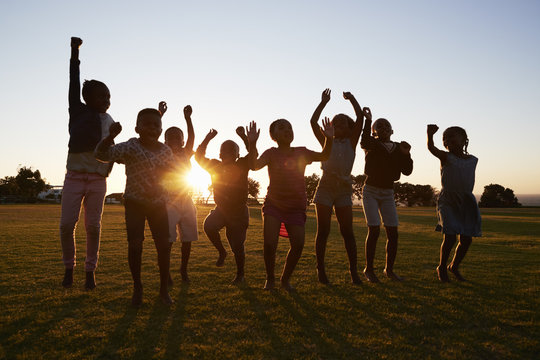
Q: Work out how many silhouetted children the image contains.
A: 8